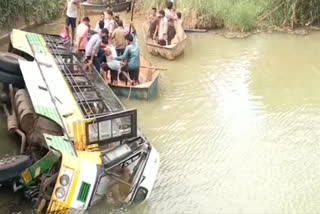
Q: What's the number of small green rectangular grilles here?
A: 1